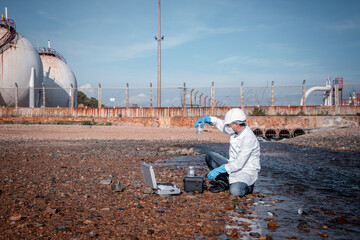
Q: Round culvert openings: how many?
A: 4